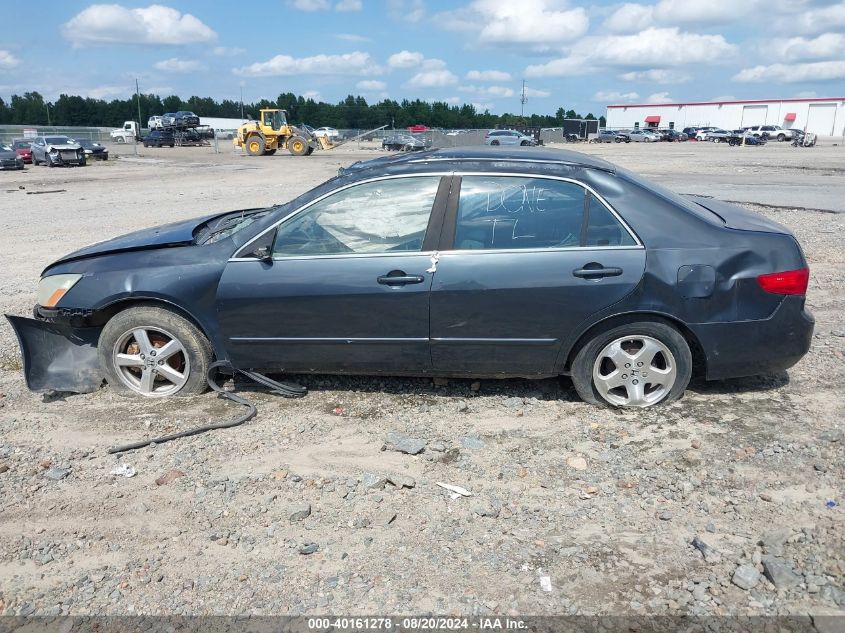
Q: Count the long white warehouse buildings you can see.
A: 1